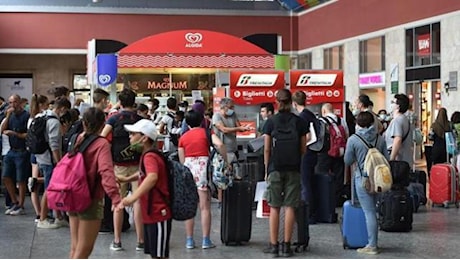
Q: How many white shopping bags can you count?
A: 1